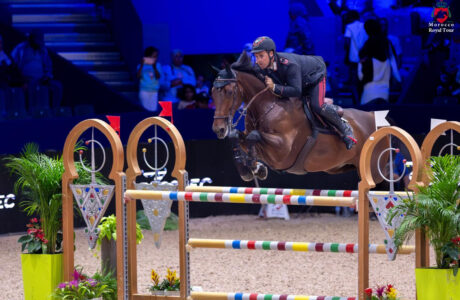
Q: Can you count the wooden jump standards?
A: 4